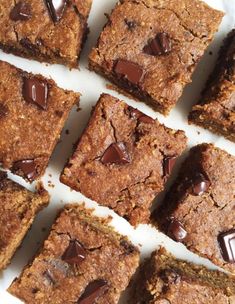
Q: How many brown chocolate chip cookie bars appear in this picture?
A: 9